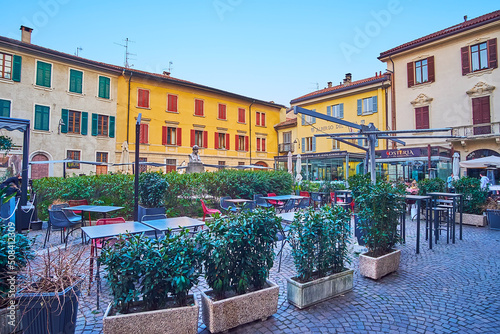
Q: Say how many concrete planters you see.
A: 5